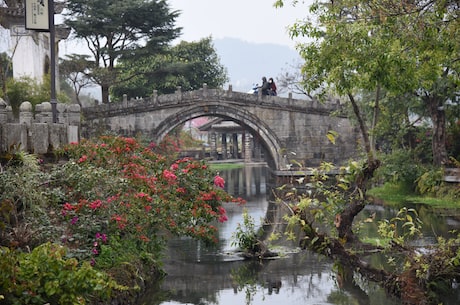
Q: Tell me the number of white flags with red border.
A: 0